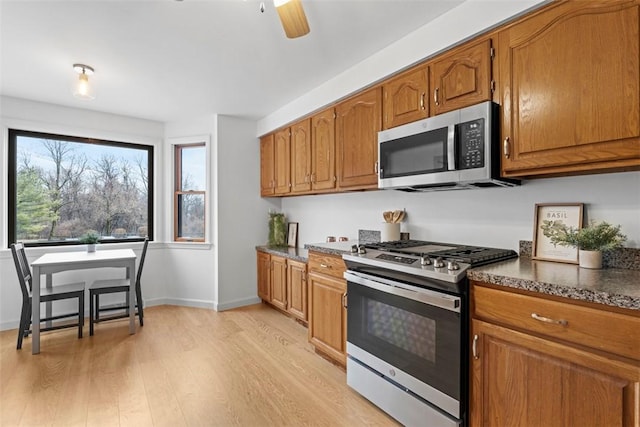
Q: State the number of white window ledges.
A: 2